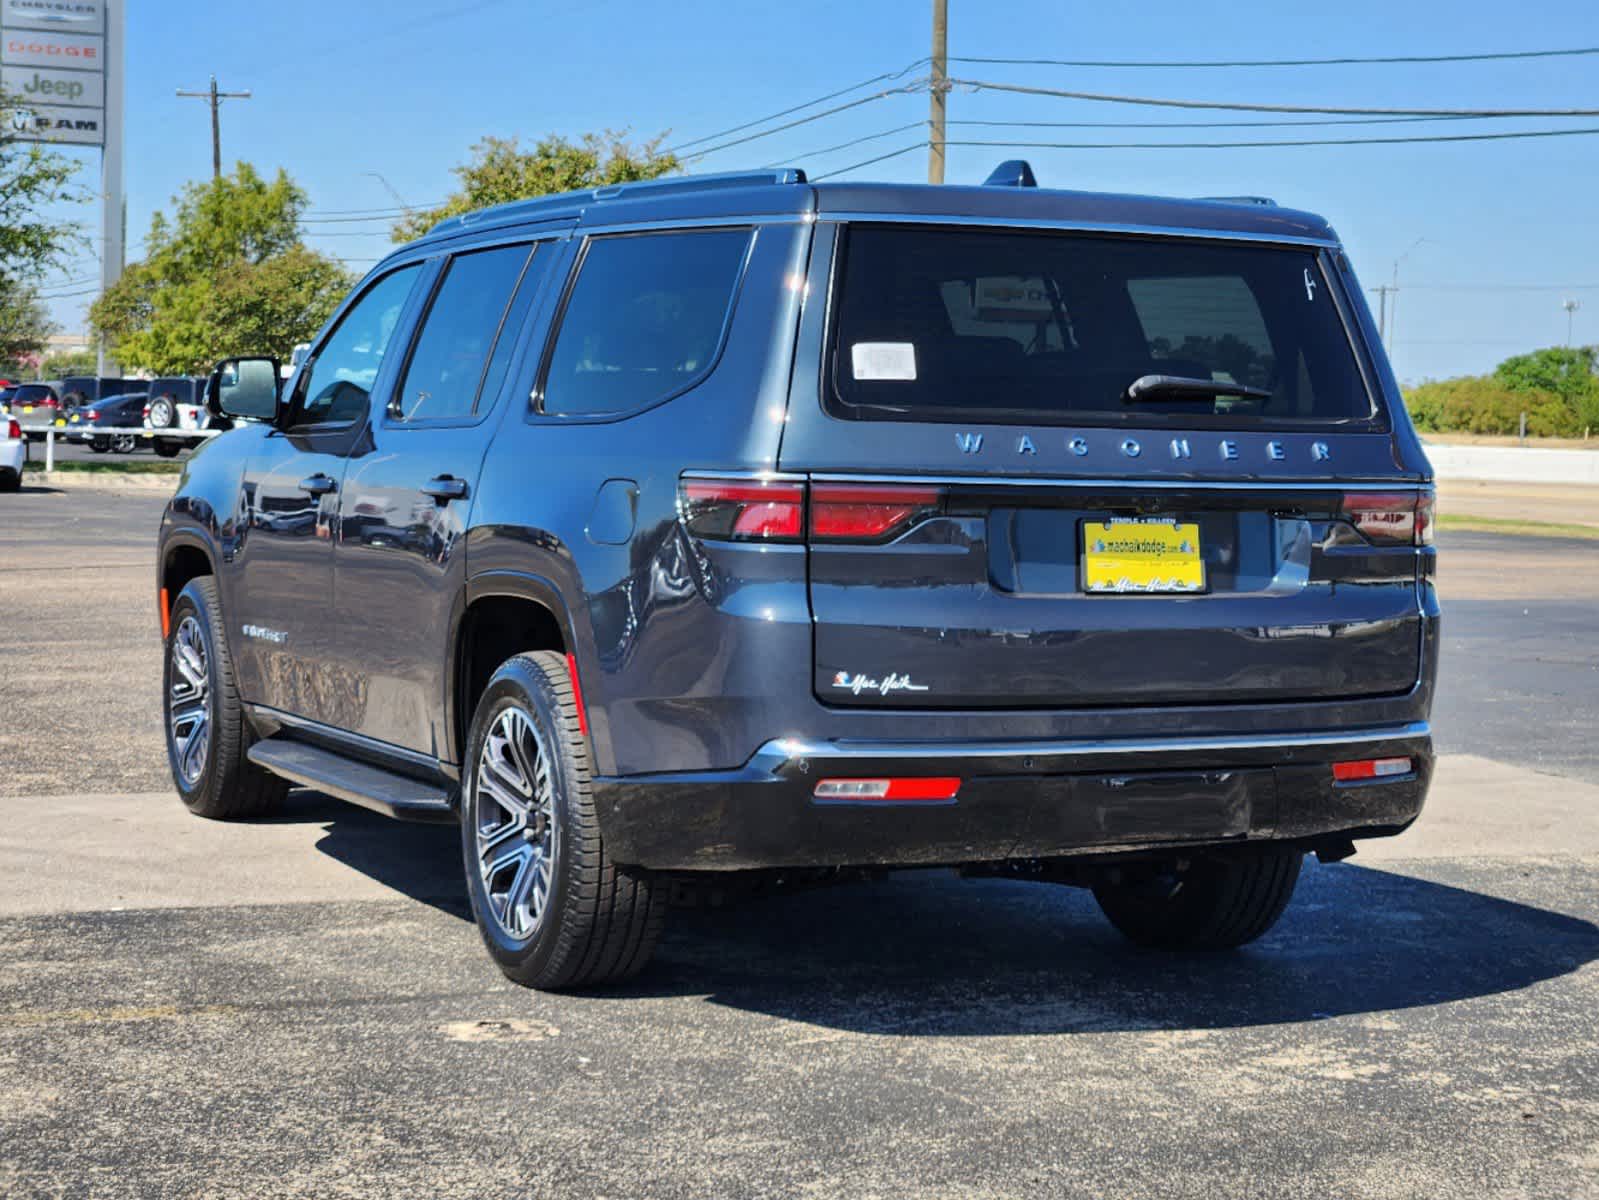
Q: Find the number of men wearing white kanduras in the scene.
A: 0